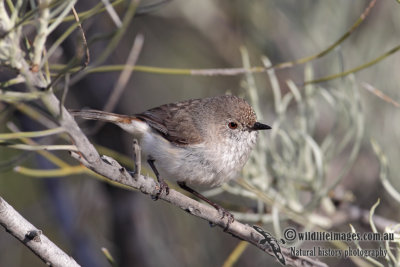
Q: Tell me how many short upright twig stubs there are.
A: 1